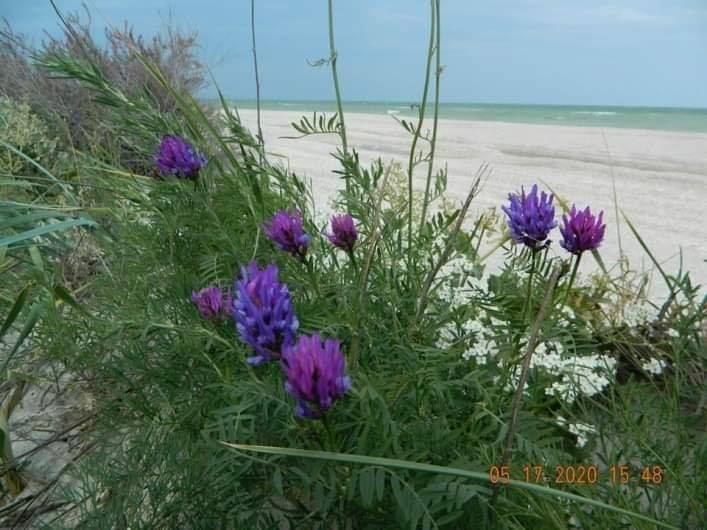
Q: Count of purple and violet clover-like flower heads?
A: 8